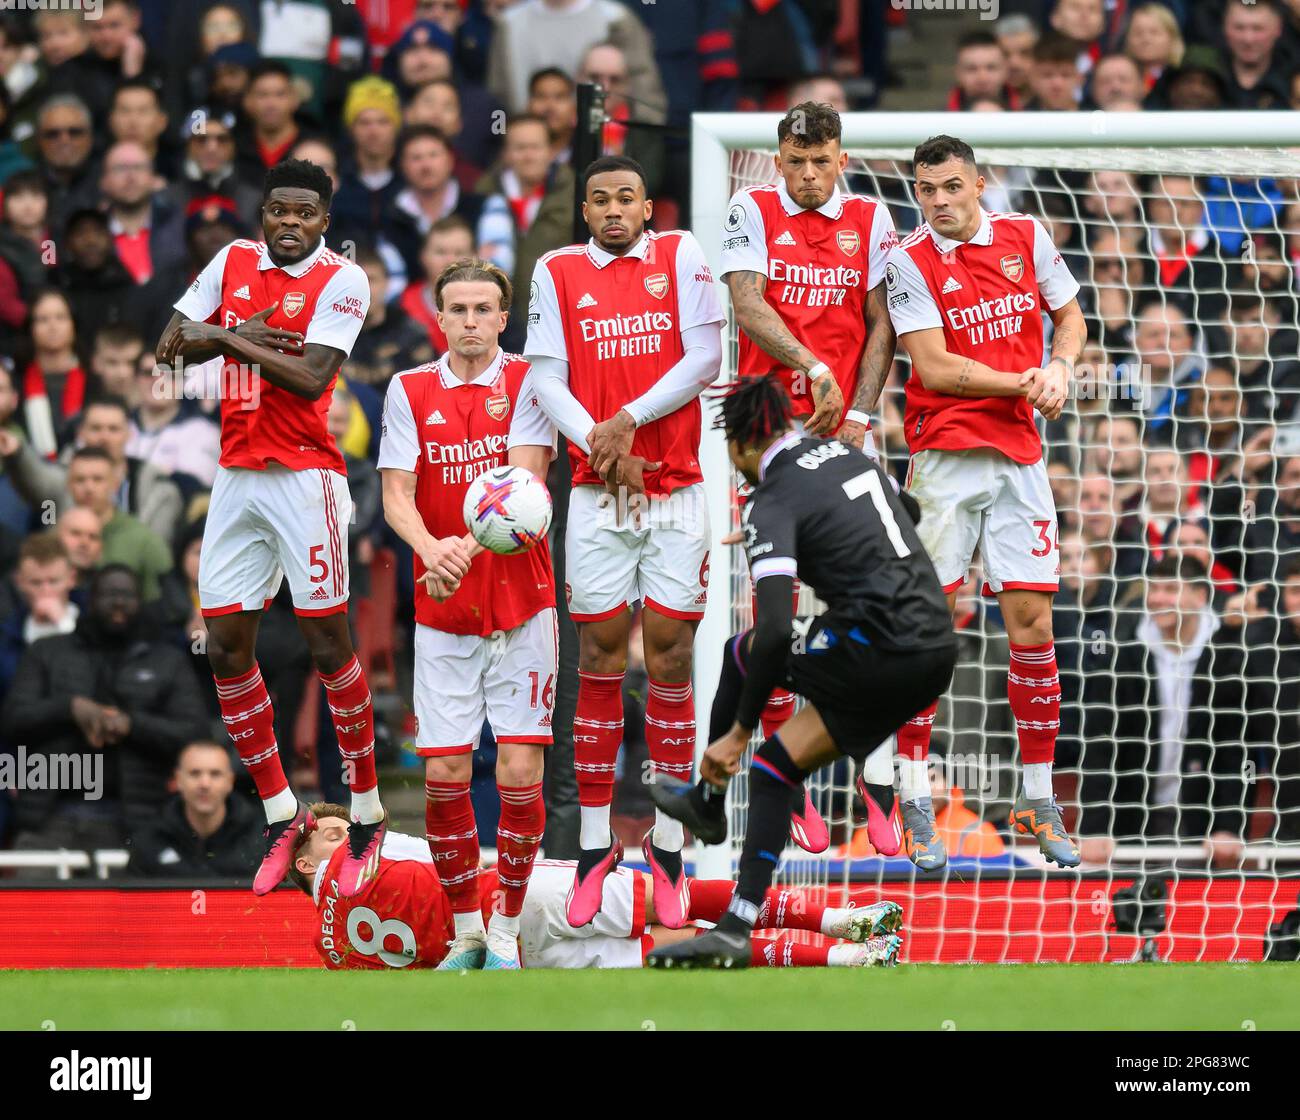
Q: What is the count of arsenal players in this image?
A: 6